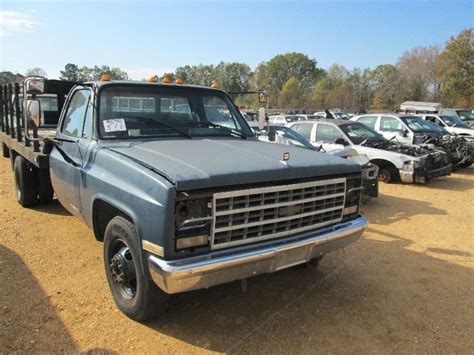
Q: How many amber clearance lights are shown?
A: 5